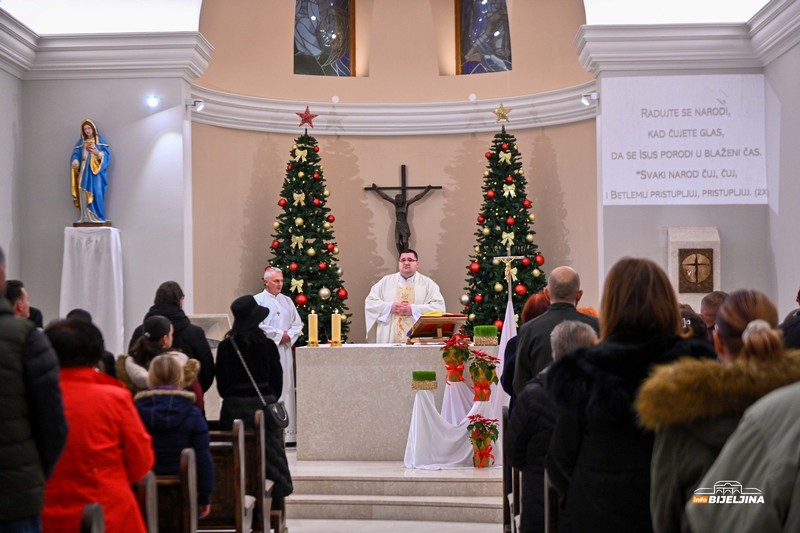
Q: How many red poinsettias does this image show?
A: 3